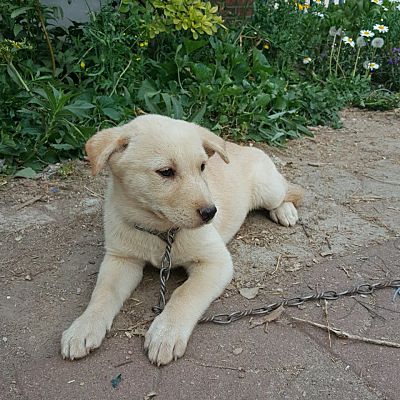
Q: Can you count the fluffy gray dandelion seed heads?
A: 5